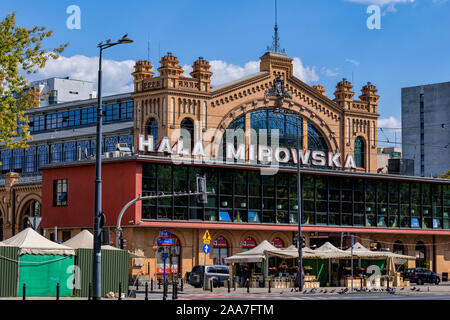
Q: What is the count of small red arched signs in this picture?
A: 3